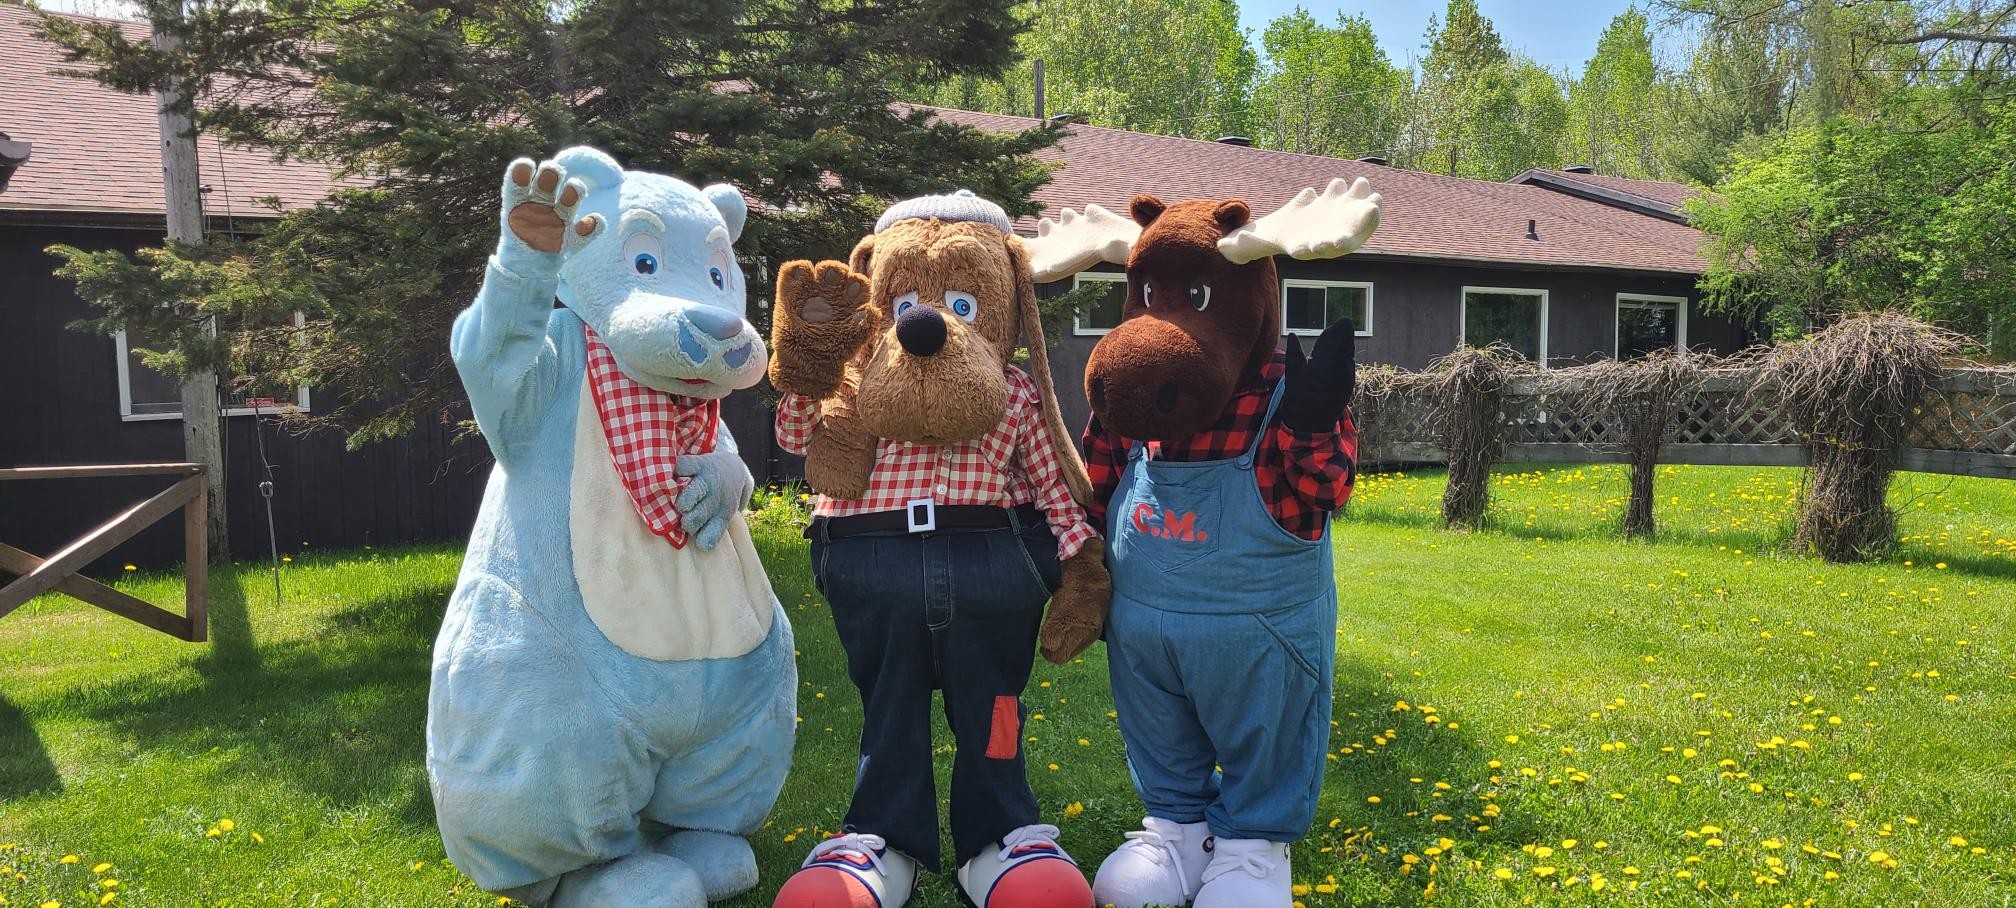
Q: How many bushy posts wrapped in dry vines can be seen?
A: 3